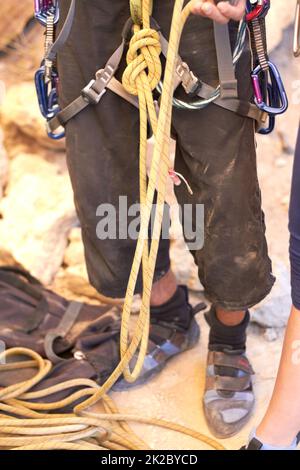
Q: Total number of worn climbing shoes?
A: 2